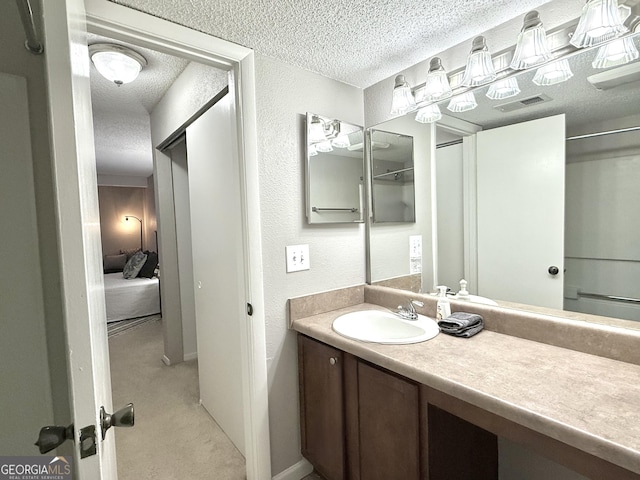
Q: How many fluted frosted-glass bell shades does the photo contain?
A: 5